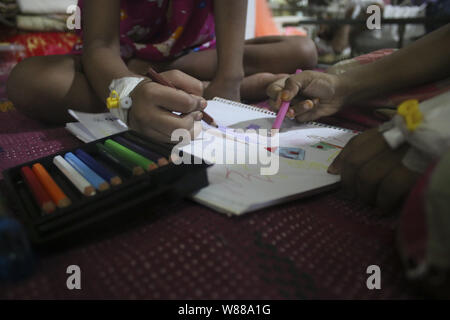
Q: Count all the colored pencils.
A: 11